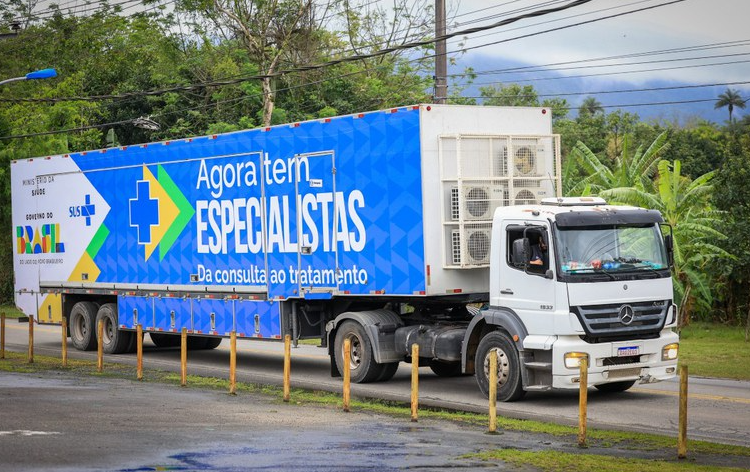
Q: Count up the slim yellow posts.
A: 13